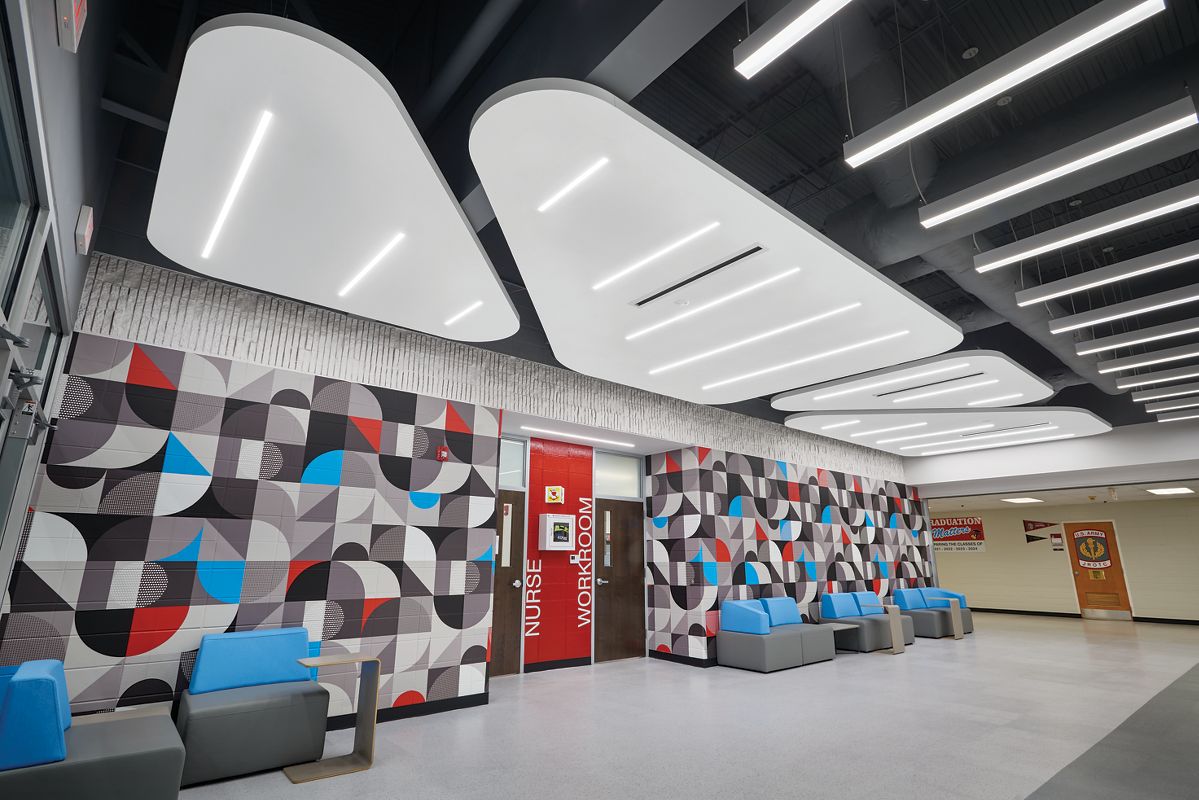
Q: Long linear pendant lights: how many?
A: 12